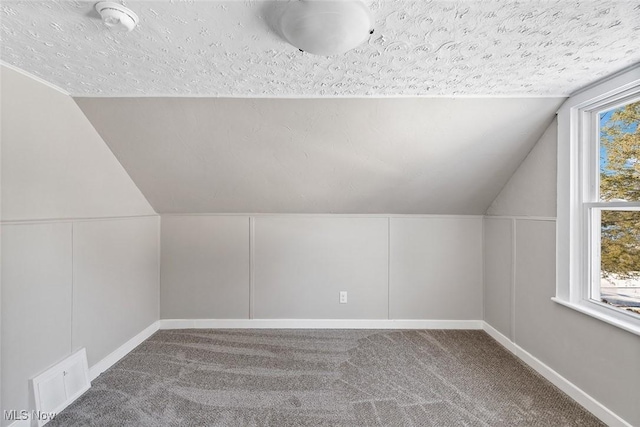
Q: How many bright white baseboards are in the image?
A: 3